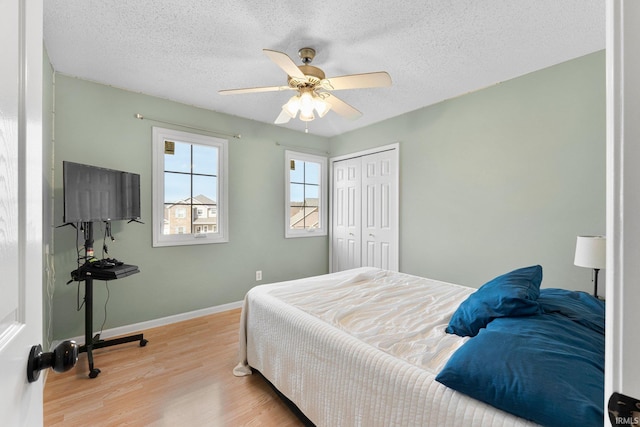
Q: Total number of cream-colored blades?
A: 5